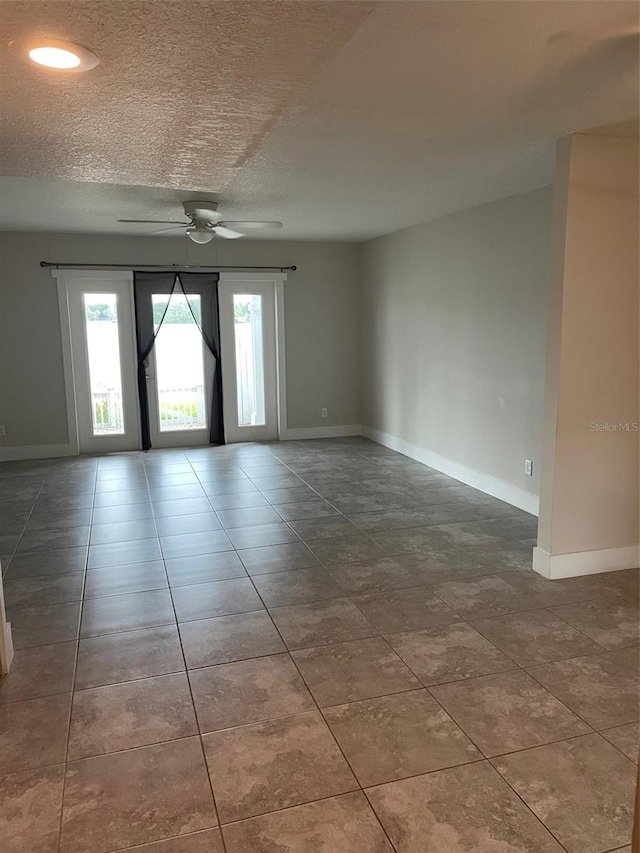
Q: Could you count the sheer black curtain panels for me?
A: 2